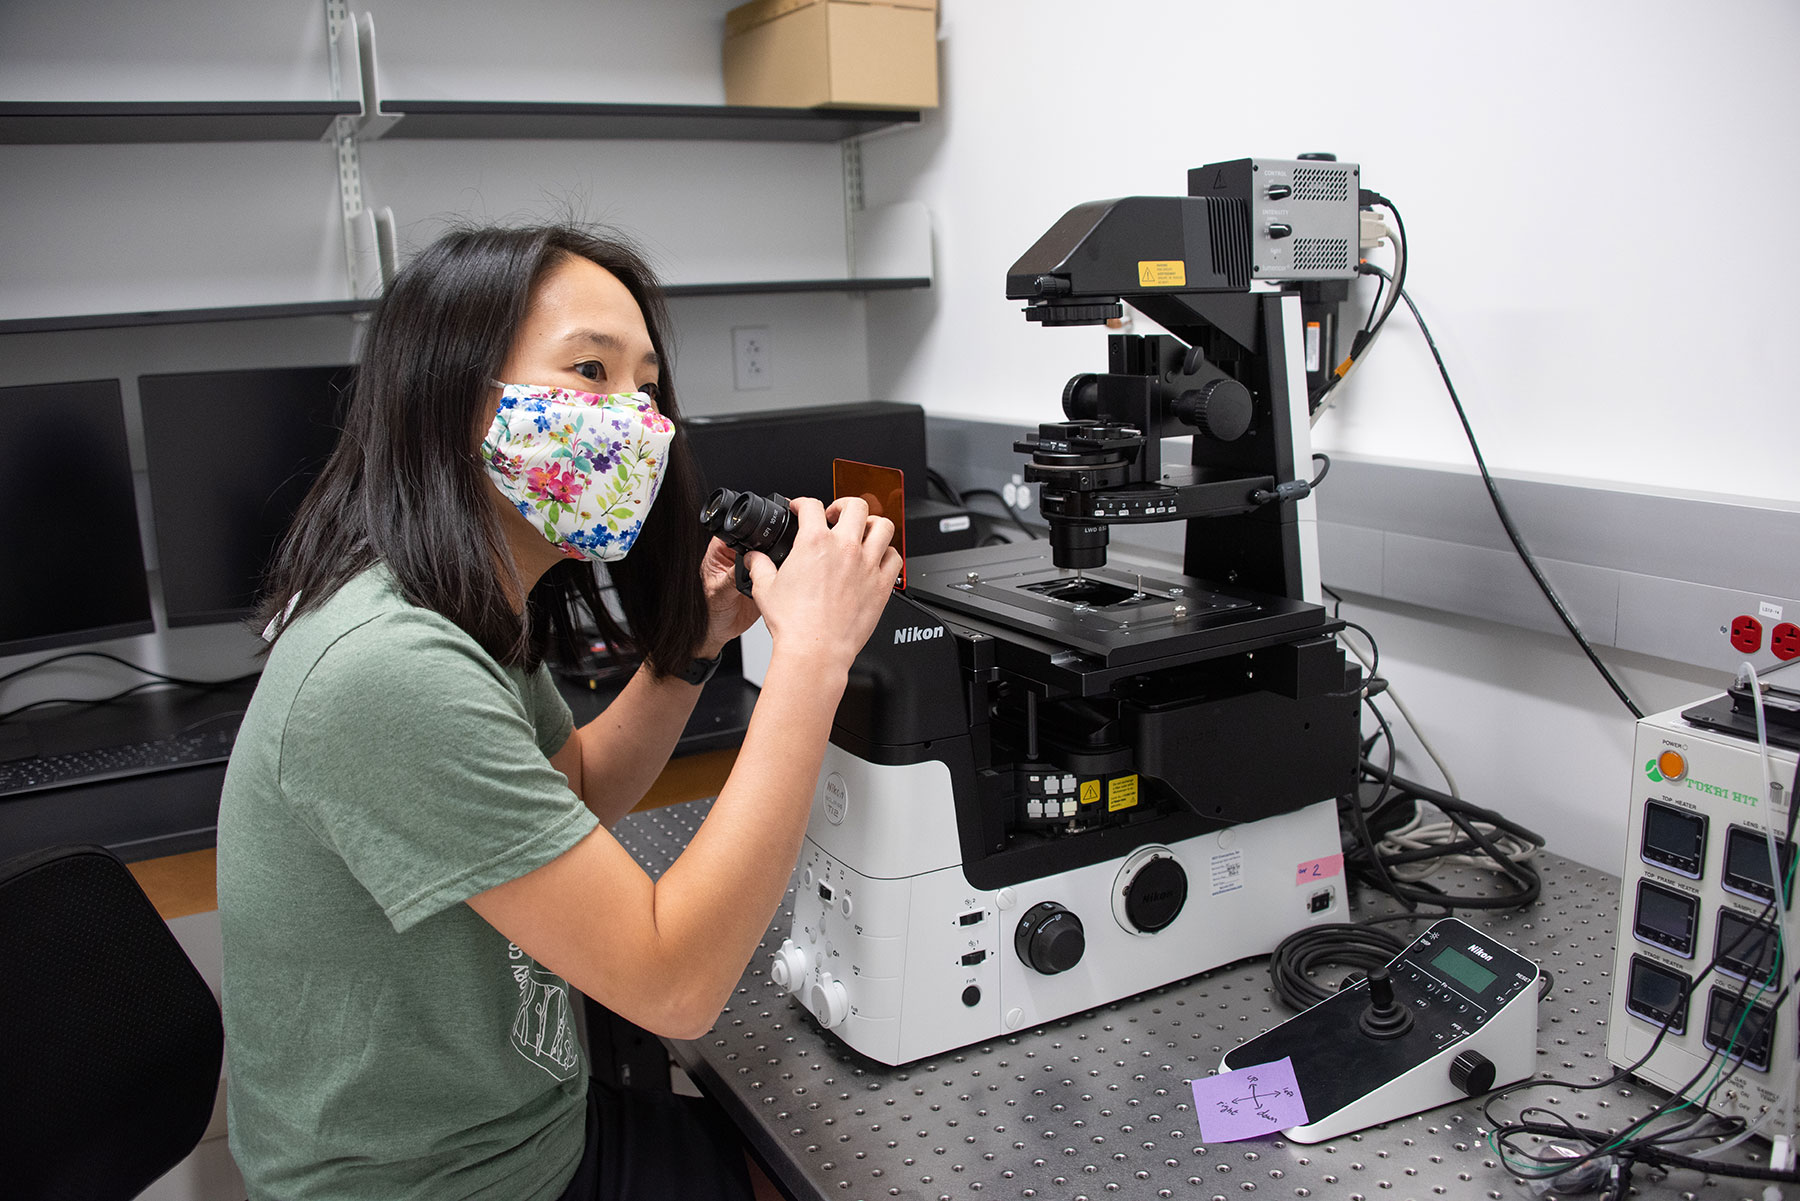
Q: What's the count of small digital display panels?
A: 7